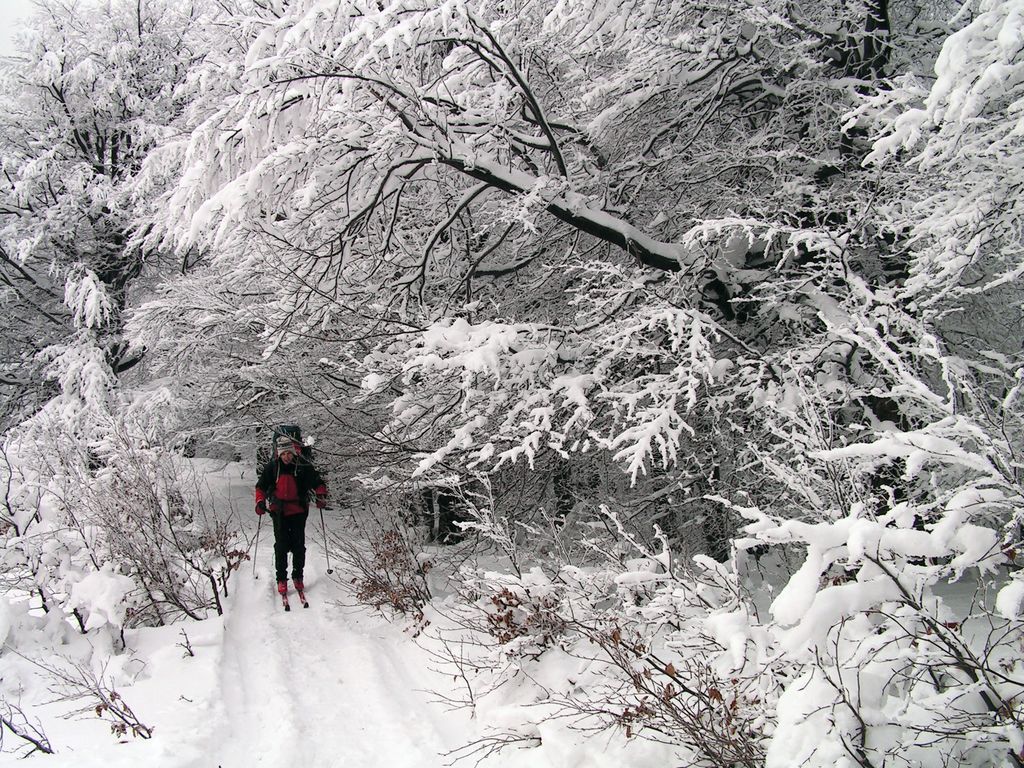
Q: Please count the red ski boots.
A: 2